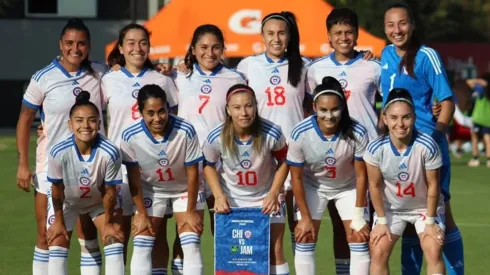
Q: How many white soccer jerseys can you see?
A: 10